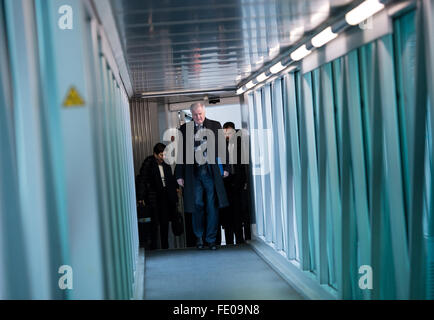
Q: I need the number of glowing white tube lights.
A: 7